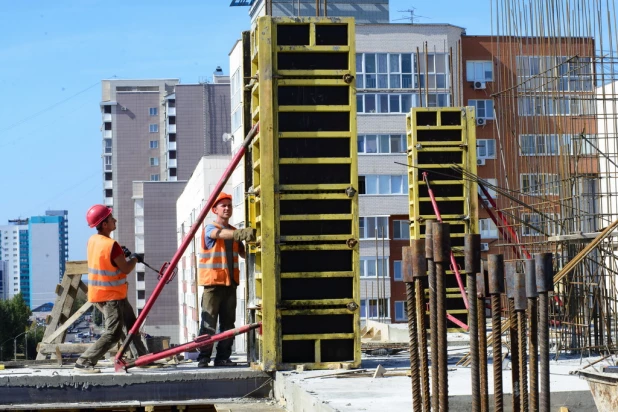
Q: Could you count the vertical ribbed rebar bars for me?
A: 11